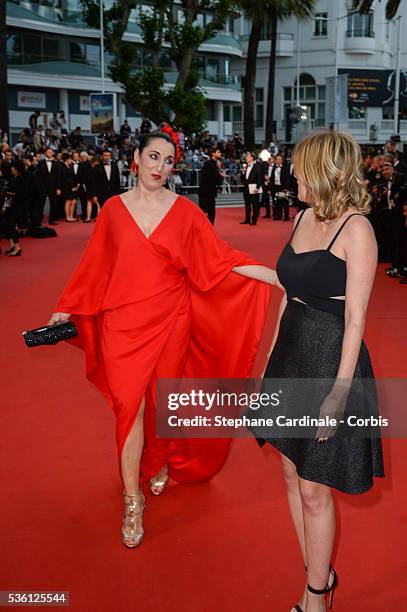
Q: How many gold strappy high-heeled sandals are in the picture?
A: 2